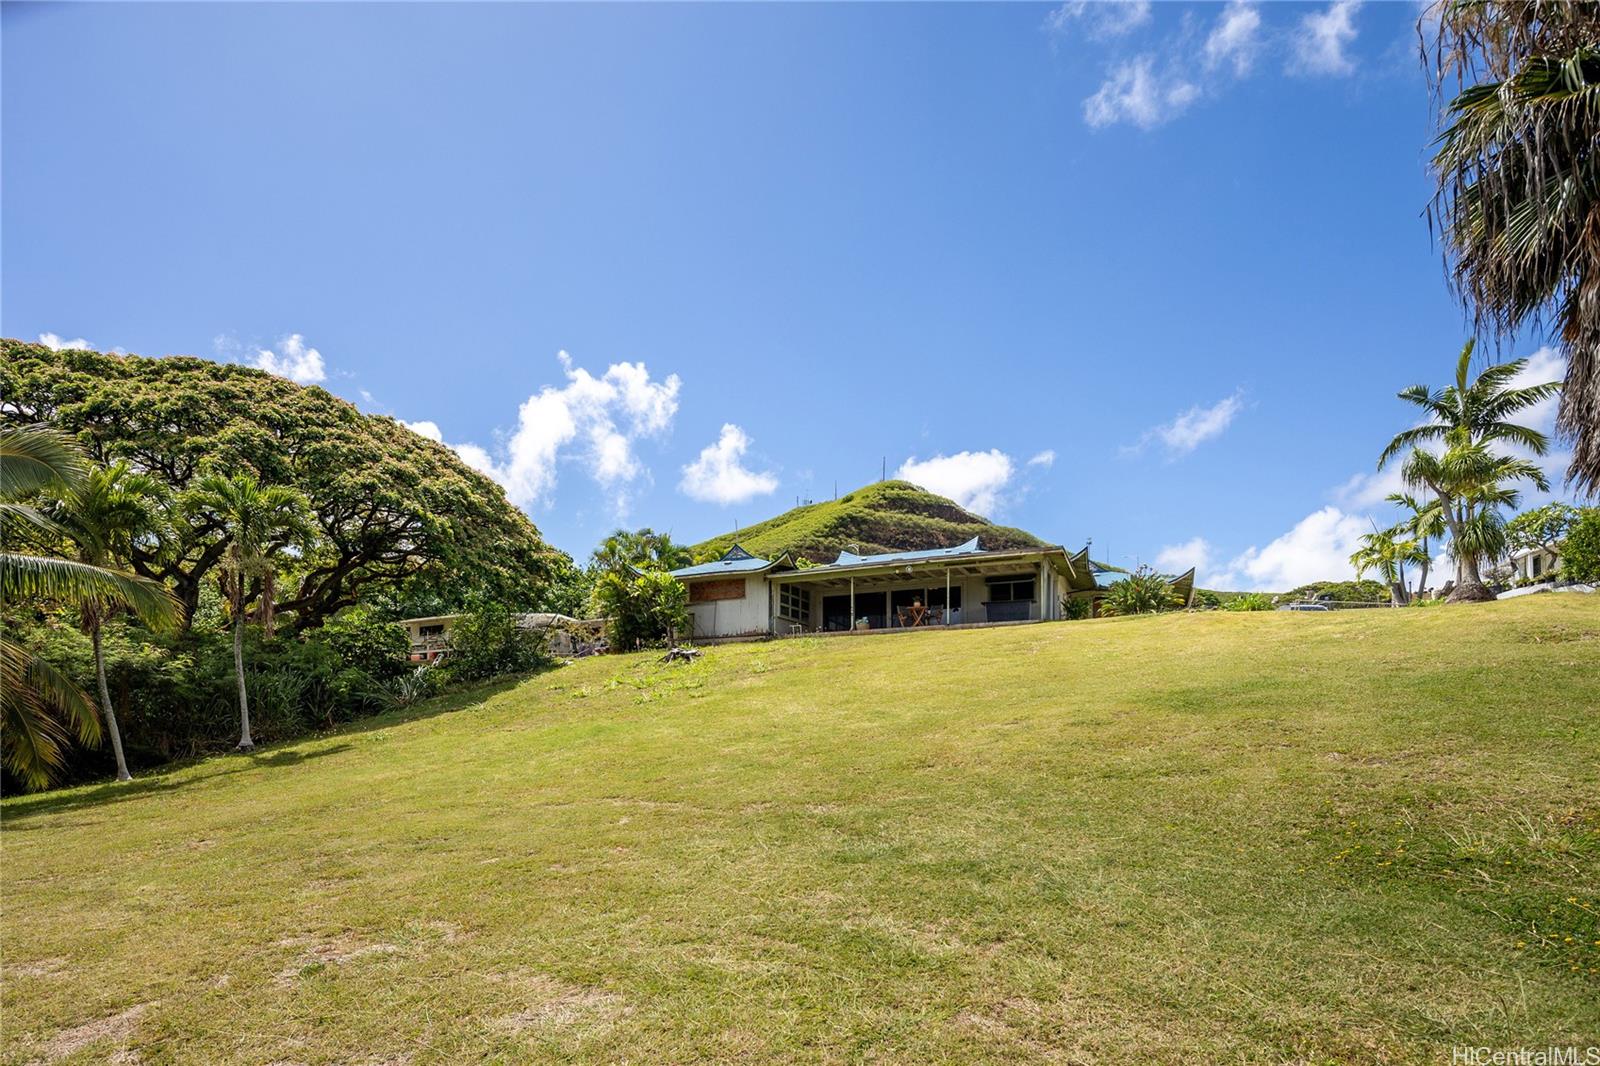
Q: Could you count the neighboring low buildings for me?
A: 2